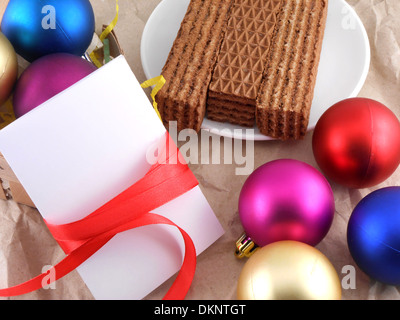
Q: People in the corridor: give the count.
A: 0